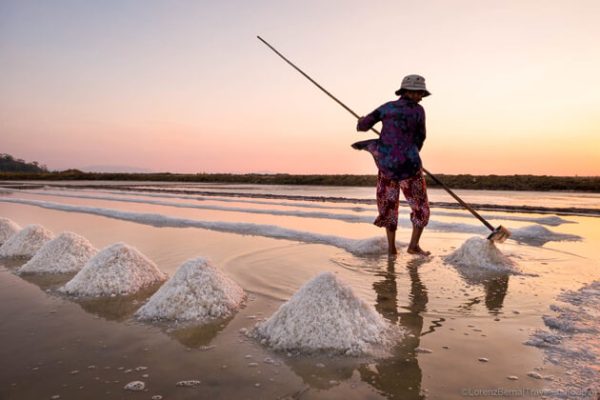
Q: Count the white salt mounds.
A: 7